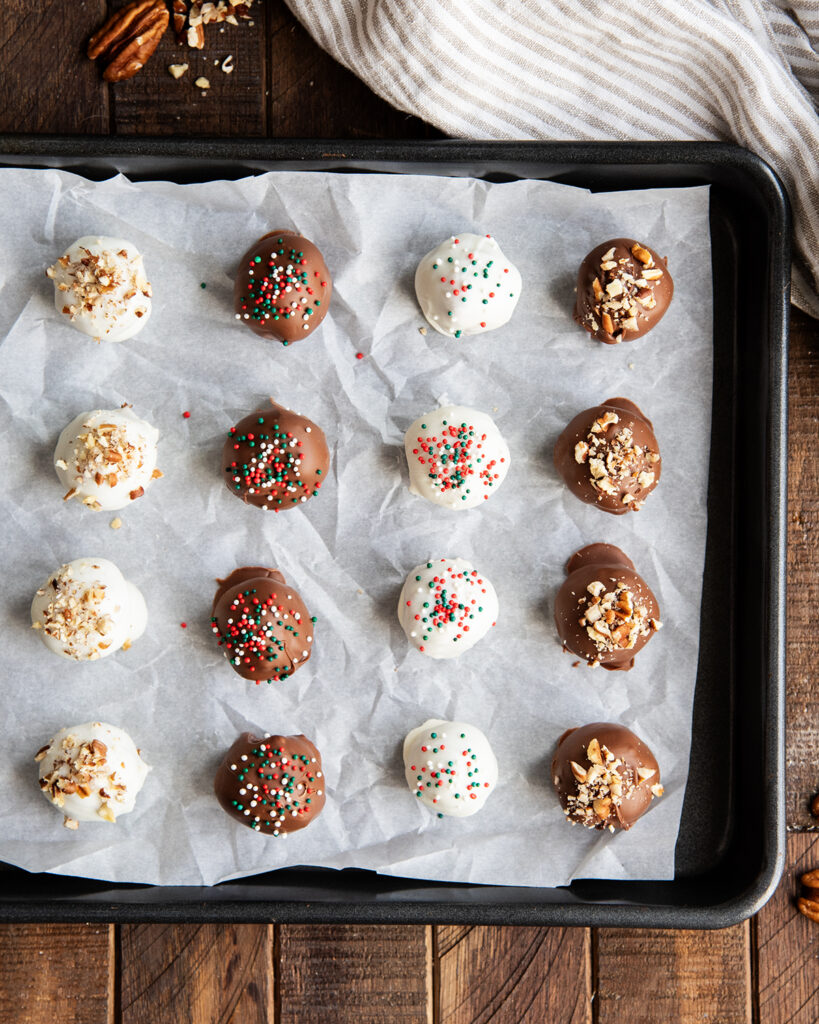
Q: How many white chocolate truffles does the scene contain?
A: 8